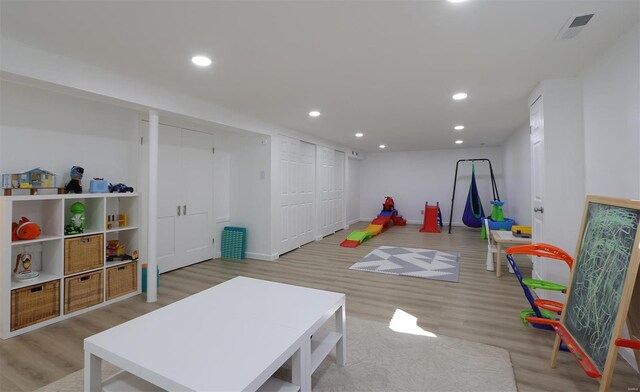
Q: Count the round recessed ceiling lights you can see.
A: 8